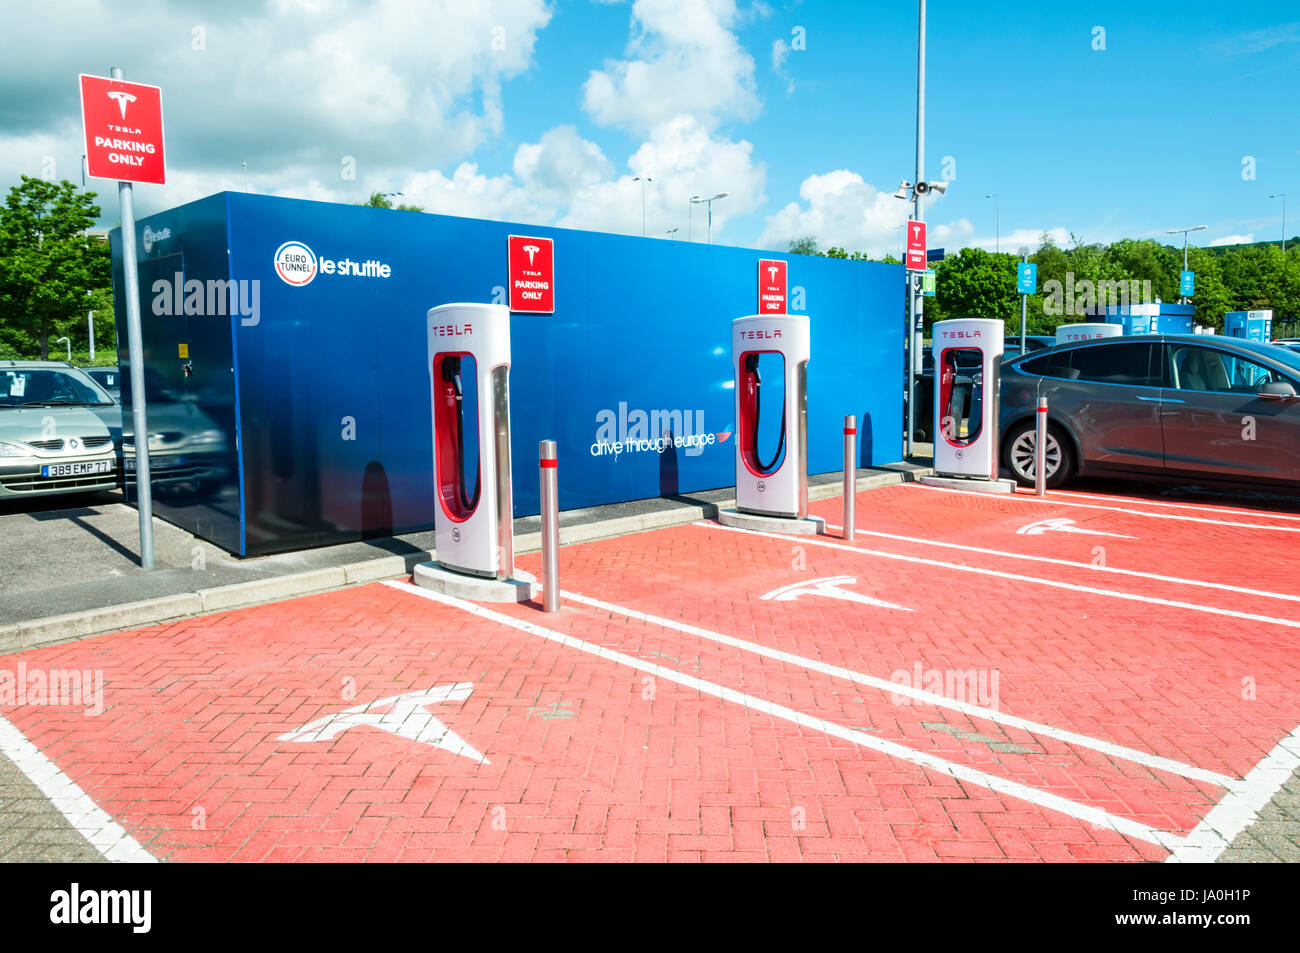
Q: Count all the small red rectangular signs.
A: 4